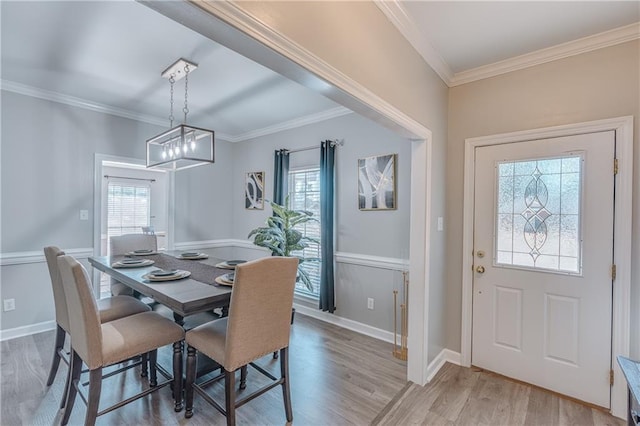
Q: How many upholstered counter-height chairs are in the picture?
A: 4